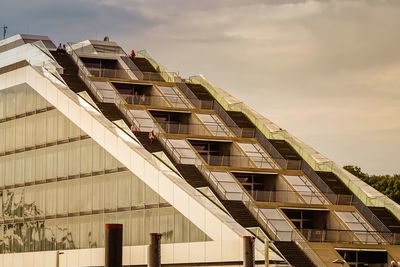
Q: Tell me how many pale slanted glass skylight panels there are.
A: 10